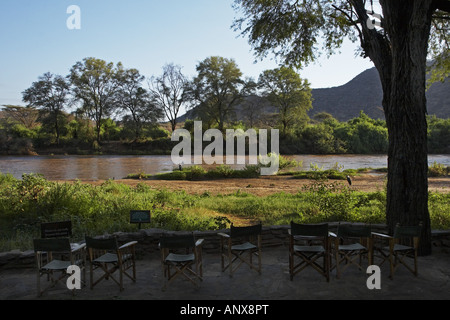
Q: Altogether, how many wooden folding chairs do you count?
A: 7